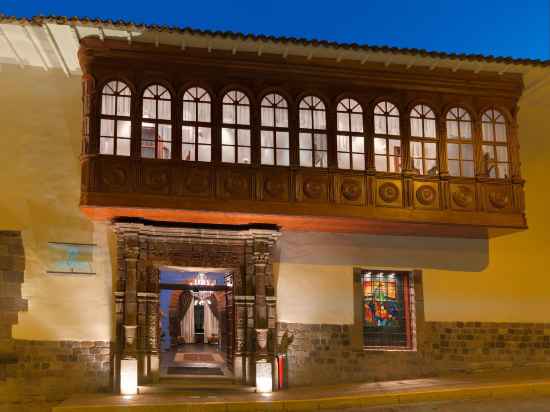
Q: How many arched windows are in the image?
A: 11